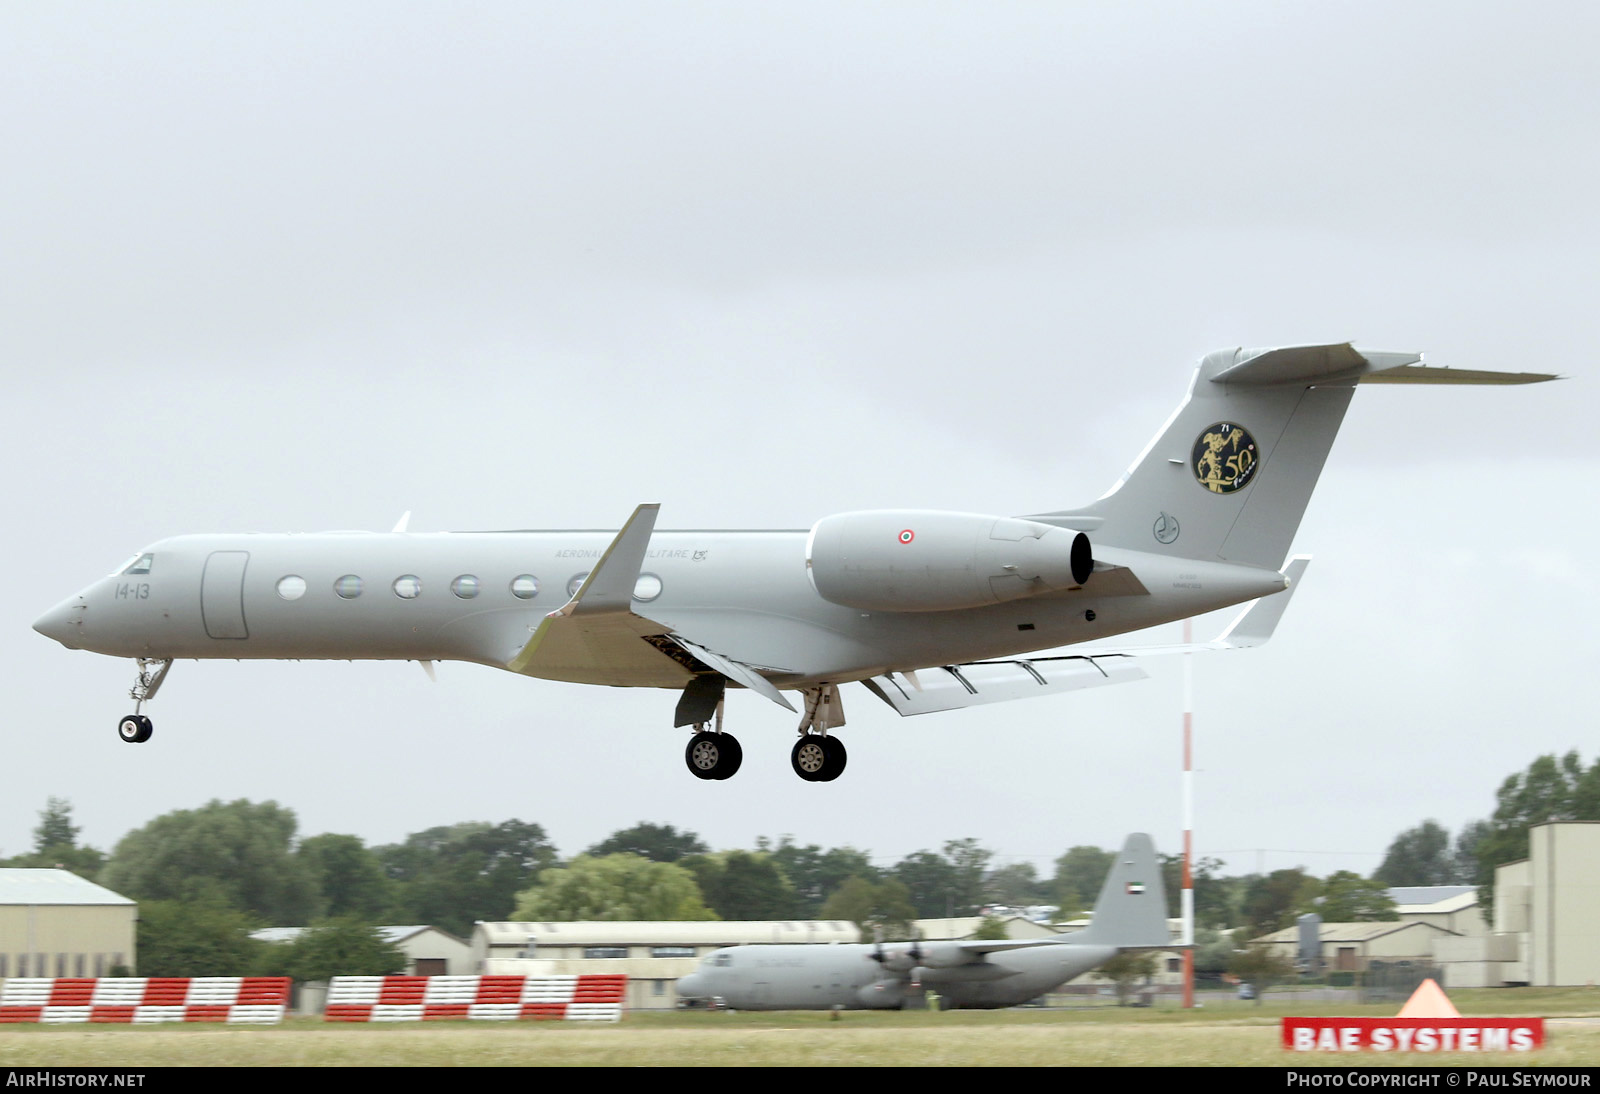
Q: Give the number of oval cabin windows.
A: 7